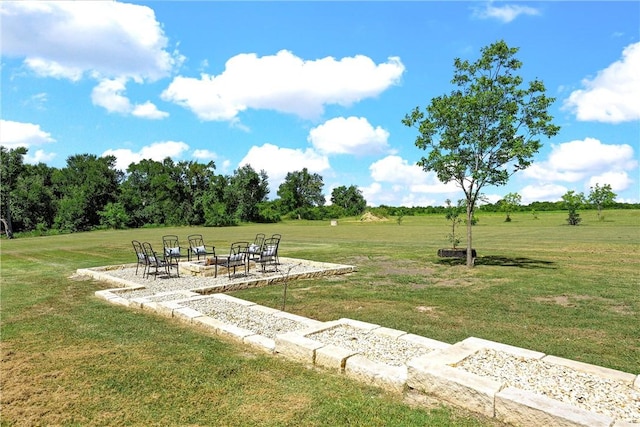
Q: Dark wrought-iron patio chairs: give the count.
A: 8